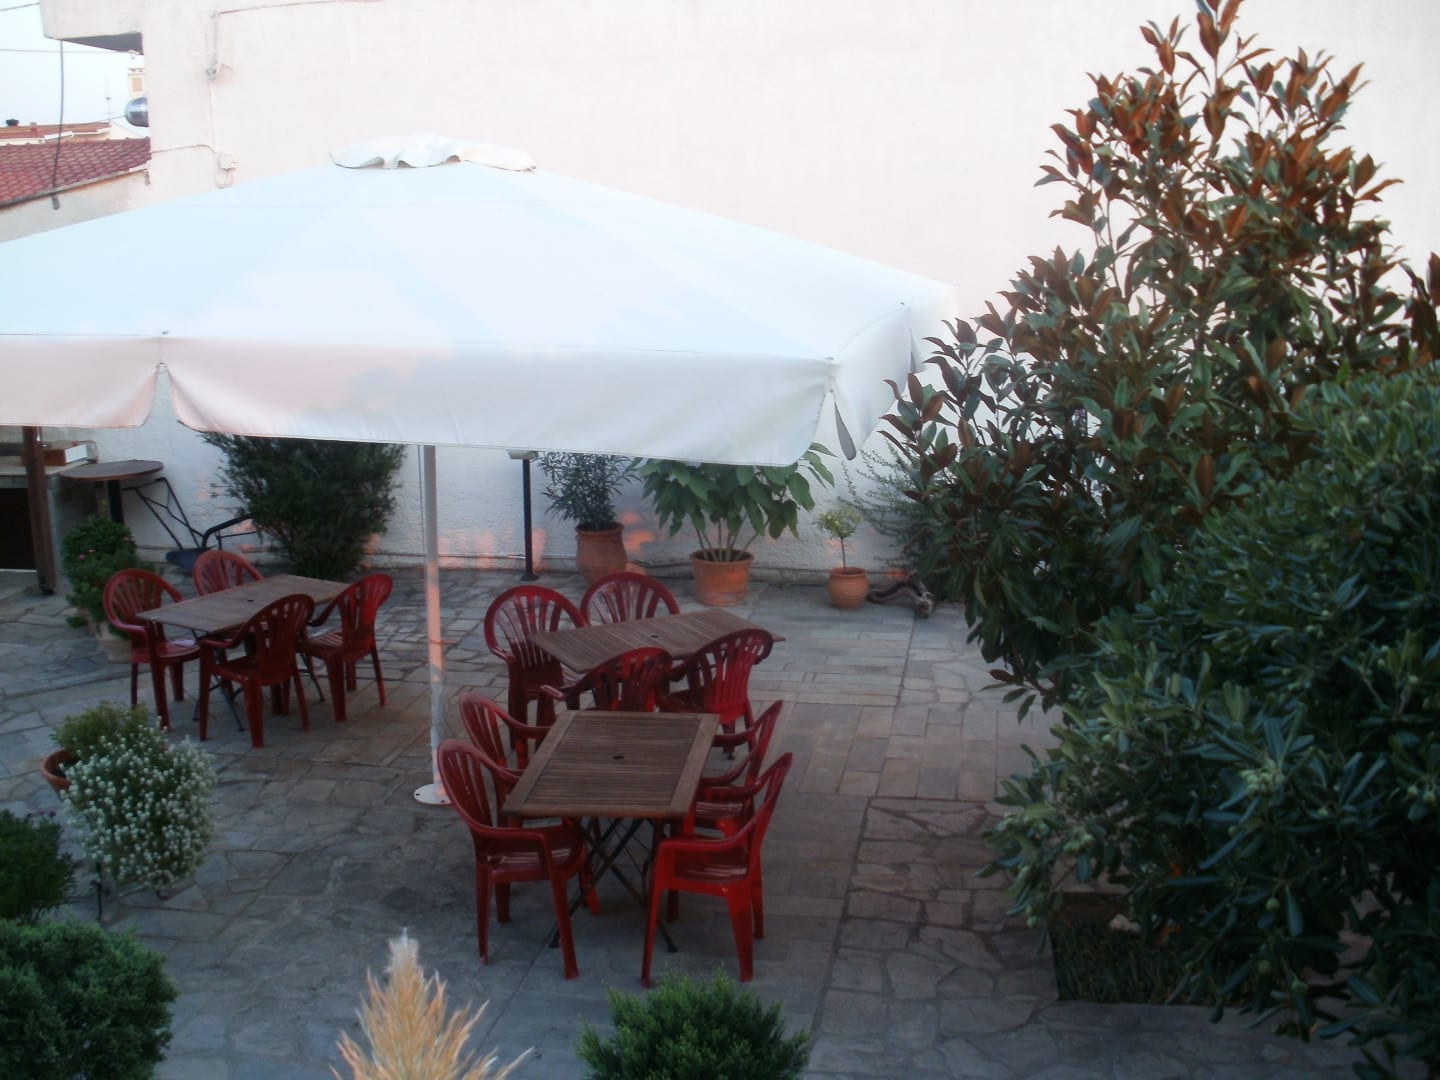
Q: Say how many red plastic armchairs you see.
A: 12